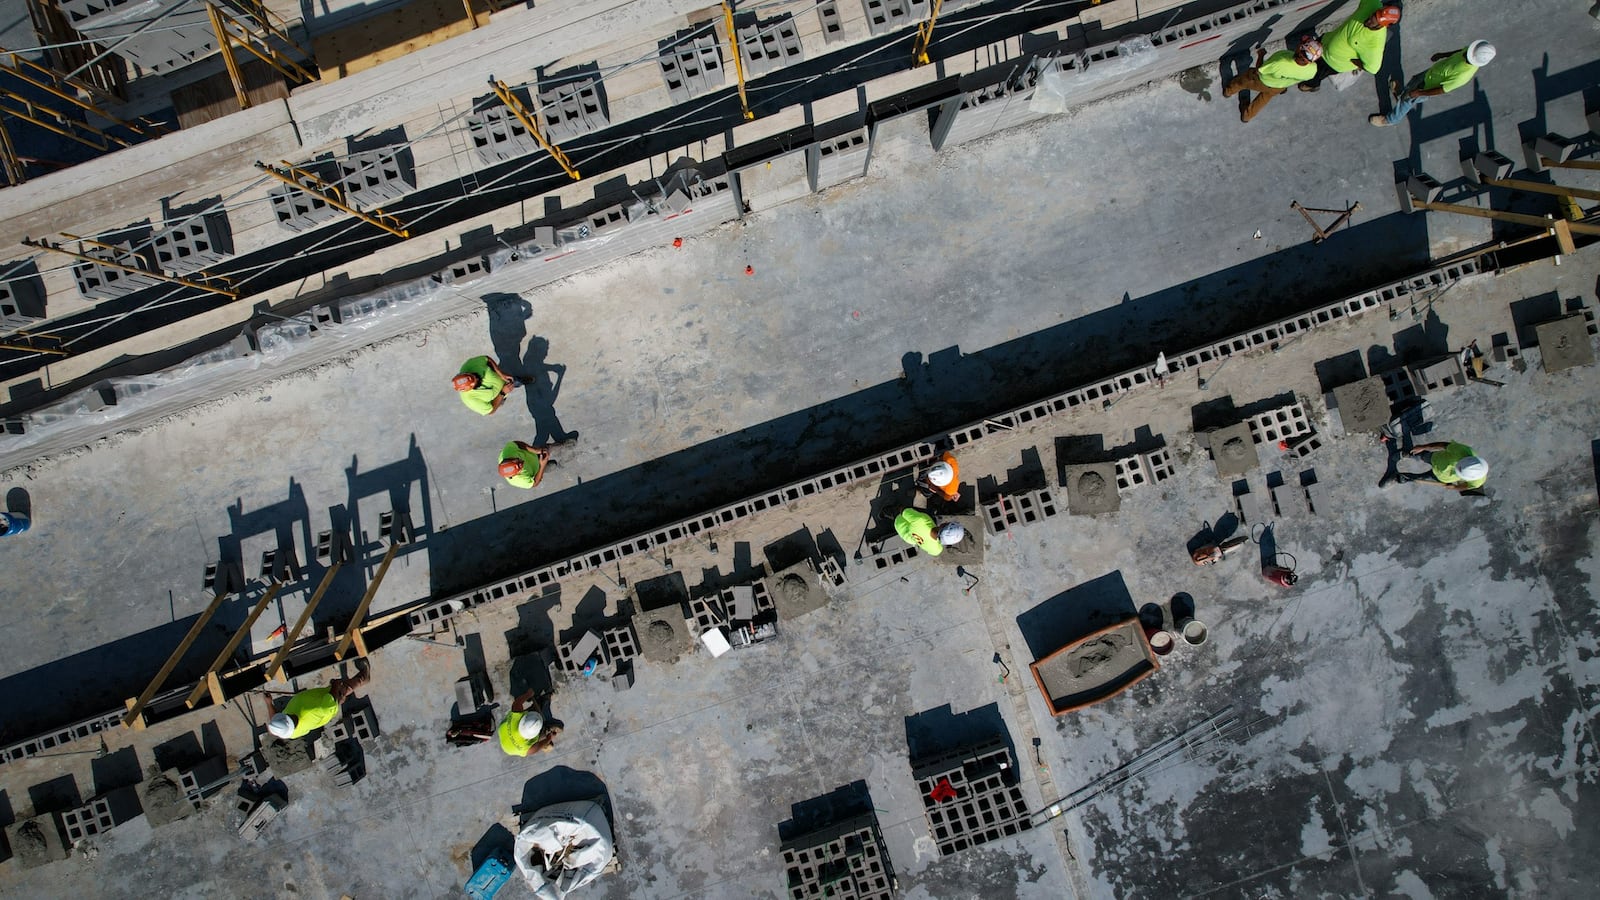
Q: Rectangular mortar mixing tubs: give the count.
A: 1